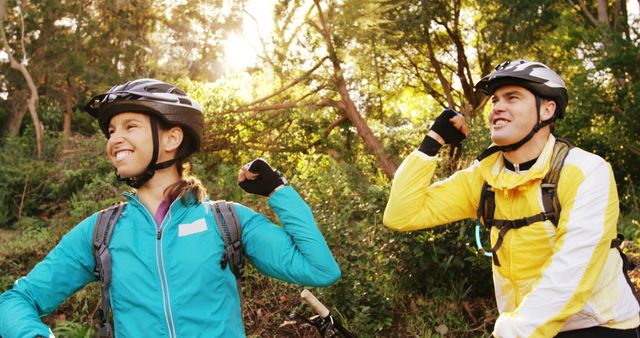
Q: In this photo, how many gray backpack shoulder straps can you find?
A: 2